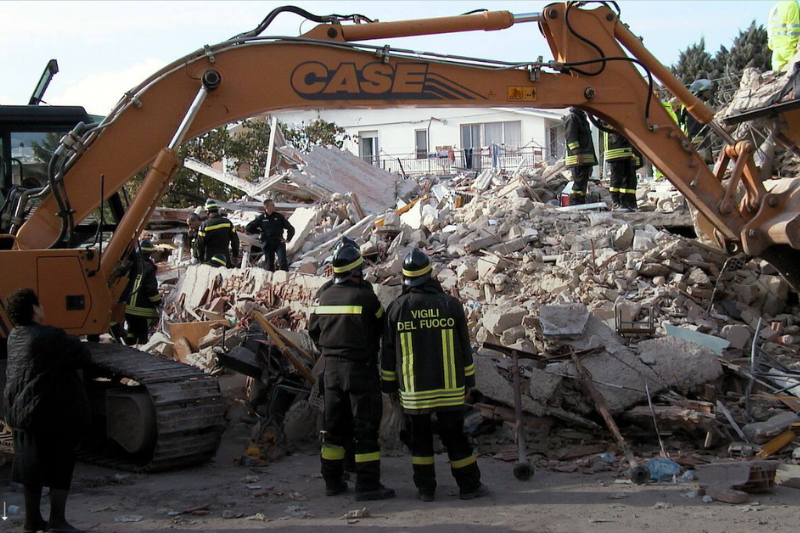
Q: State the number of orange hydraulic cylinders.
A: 3